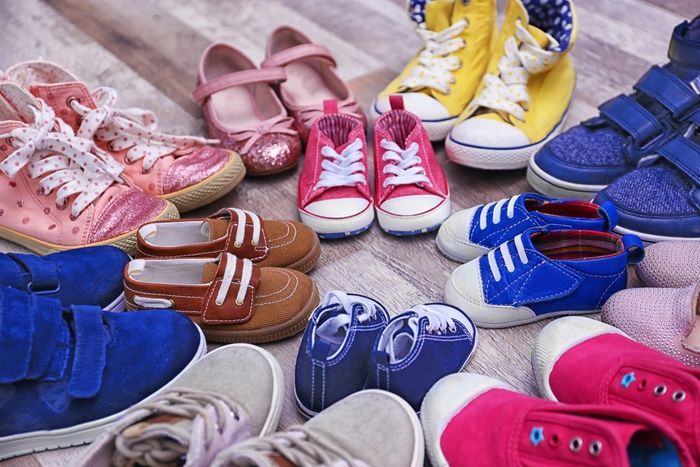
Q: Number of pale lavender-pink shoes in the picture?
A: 2